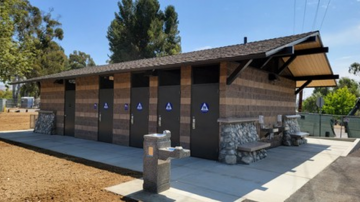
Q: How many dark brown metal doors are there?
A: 5